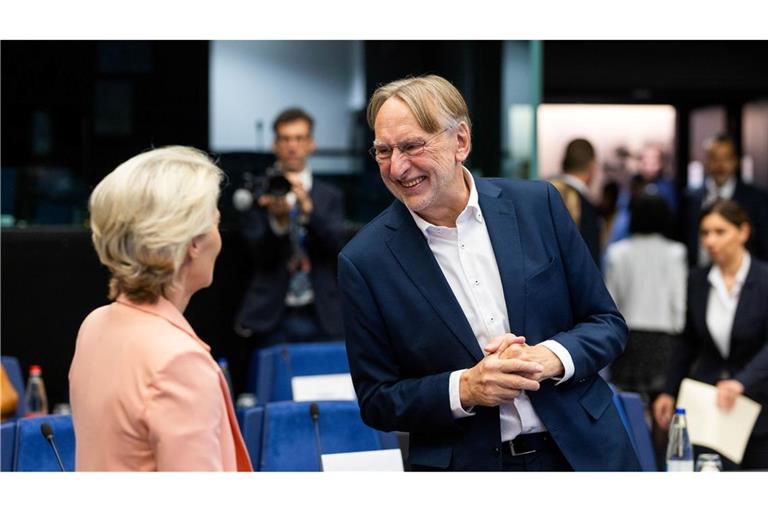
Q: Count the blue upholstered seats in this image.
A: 5